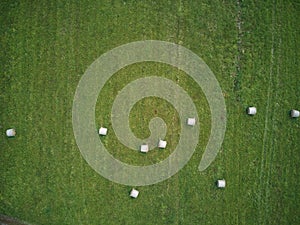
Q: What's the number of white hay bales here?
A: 9